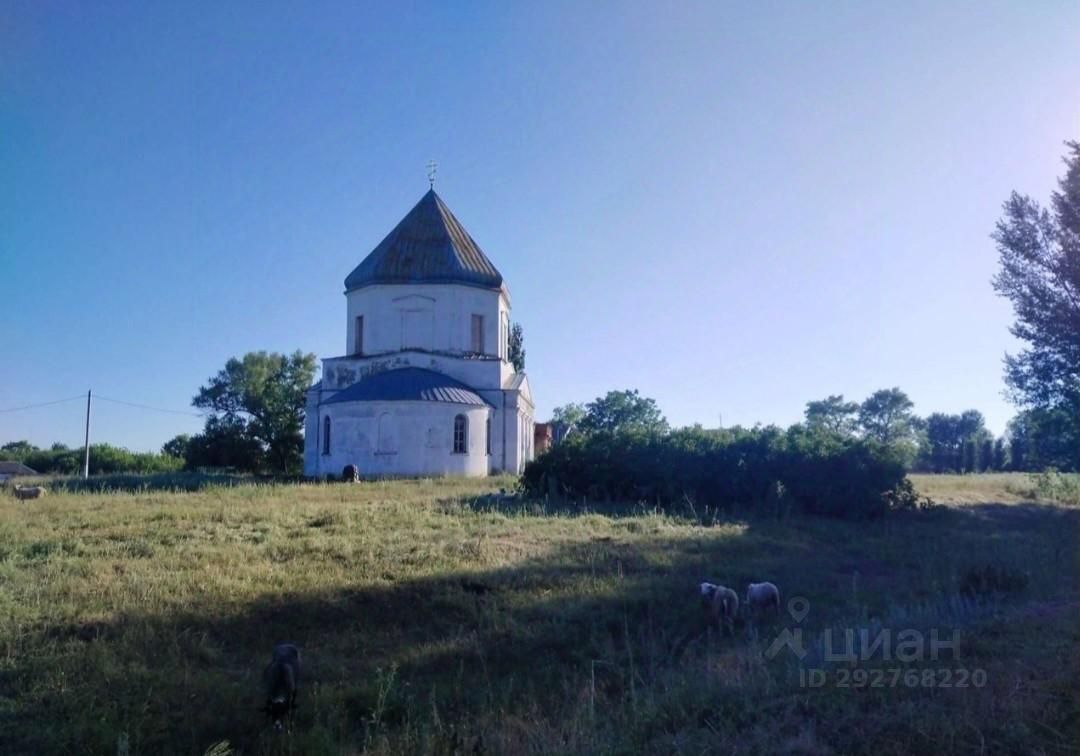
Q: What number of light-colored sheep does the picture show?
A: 3